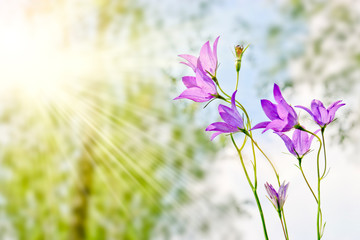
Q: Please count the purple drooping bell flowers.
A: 7